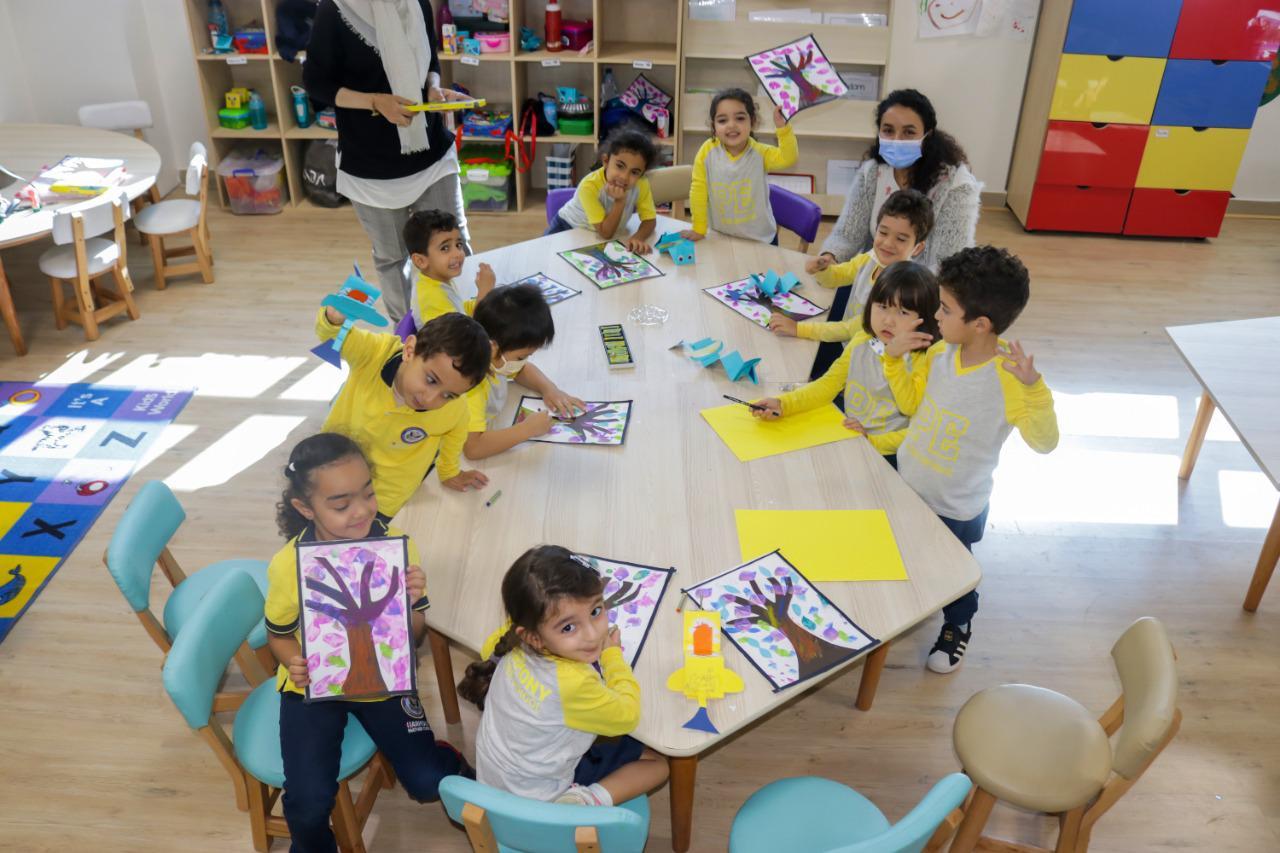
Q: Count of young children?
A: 10